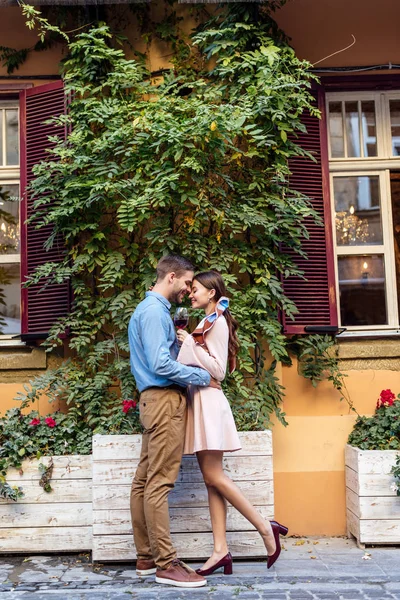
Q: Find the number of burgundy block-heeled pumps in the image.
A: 2